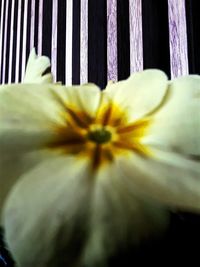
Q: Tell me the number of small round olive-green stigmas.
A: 1